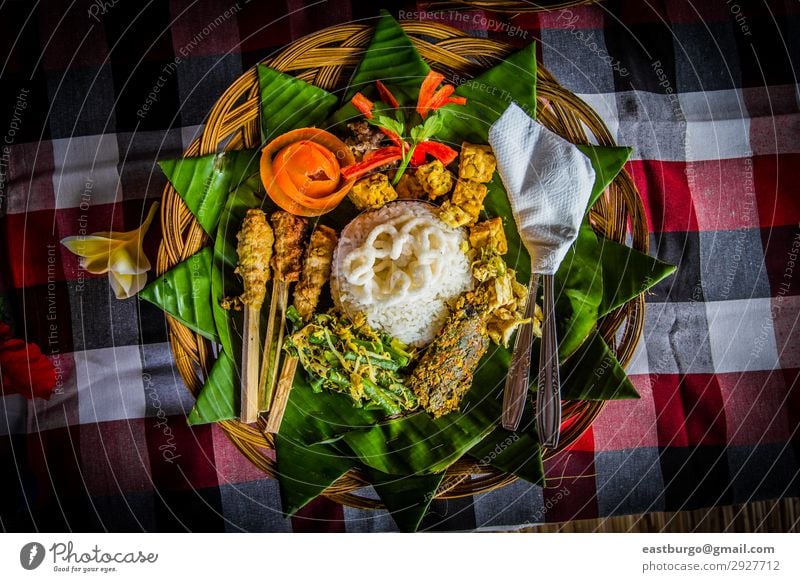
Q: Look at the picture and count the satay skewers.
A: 3